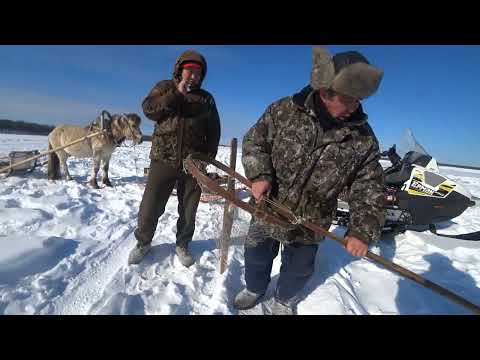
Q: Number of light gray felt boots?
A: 4